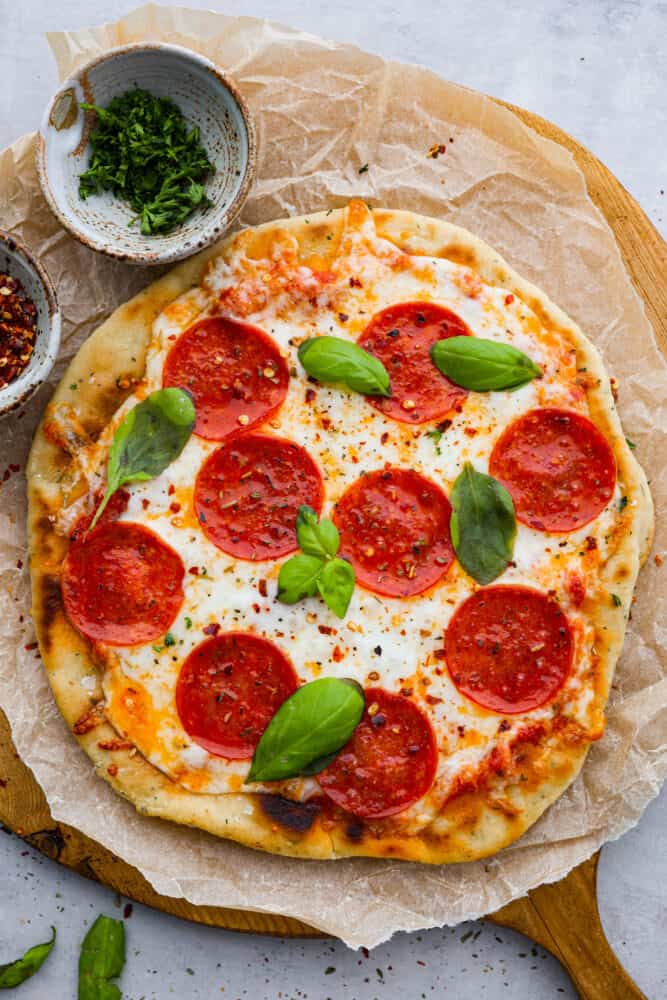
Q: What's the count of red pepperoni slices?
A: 9